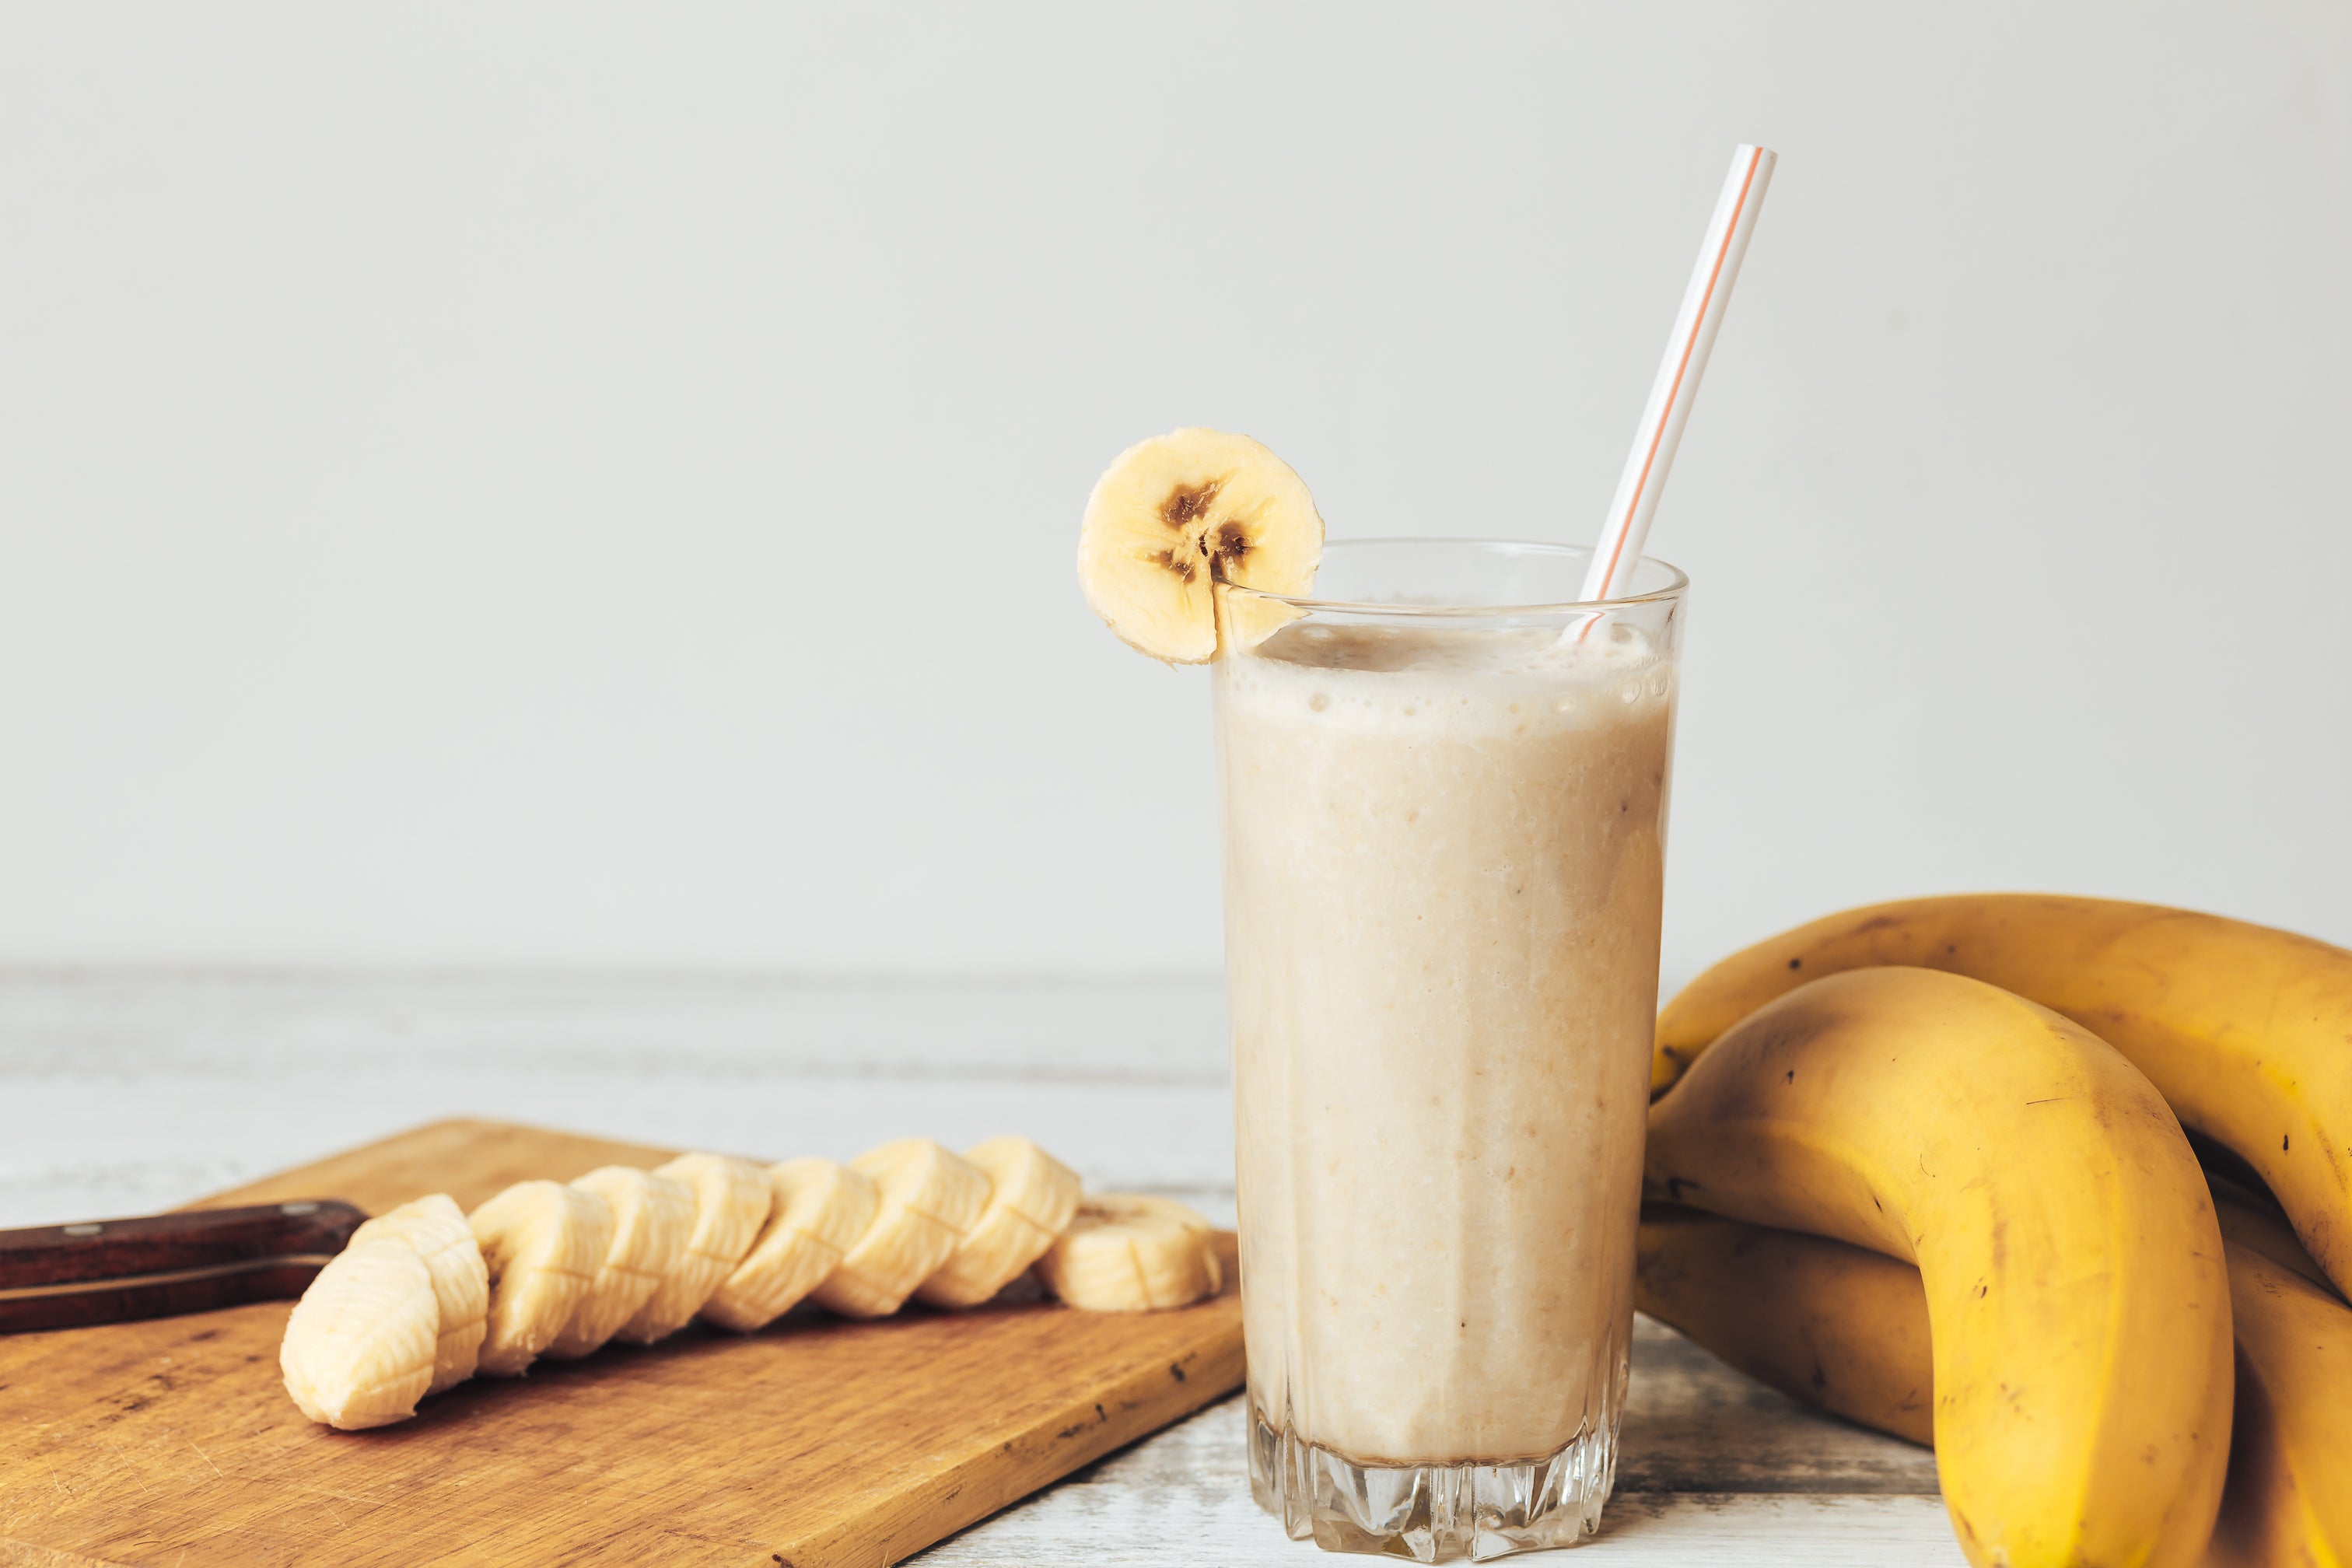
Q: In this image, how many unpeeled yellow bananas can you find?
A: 4